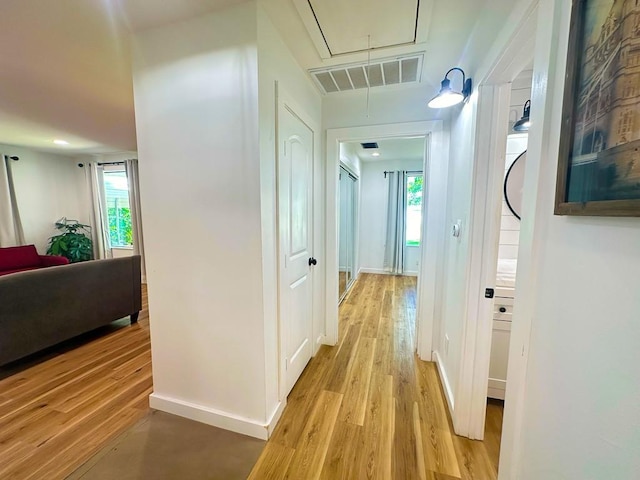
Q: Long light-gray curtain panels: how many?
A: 4